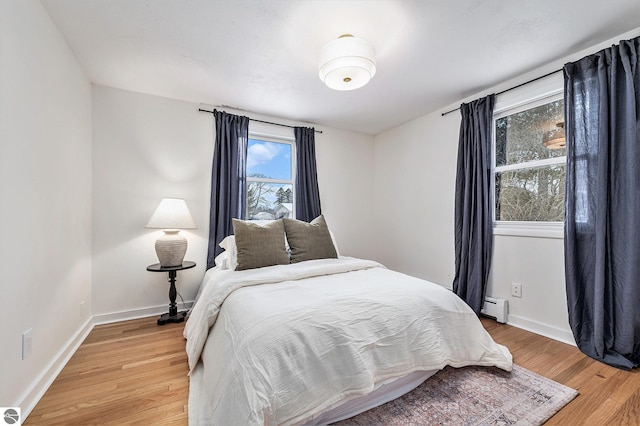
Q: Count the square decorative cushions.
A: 2